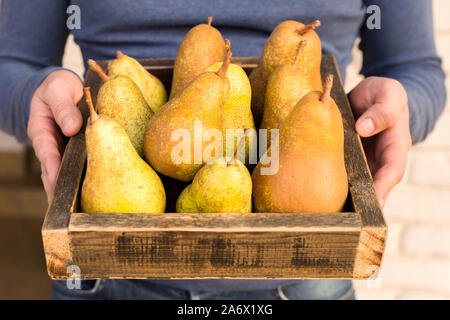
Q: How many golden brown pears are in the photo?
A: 5